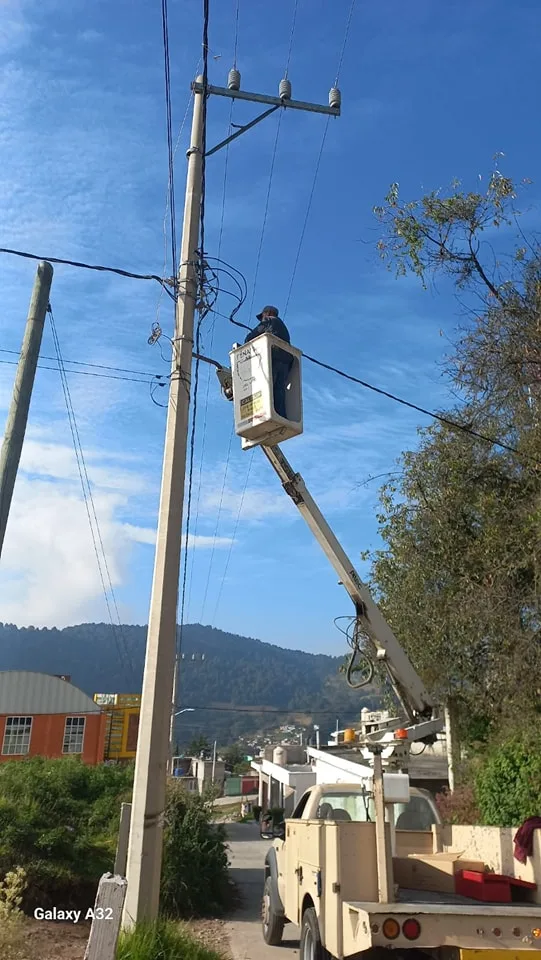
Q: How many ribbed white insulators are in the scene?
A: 3